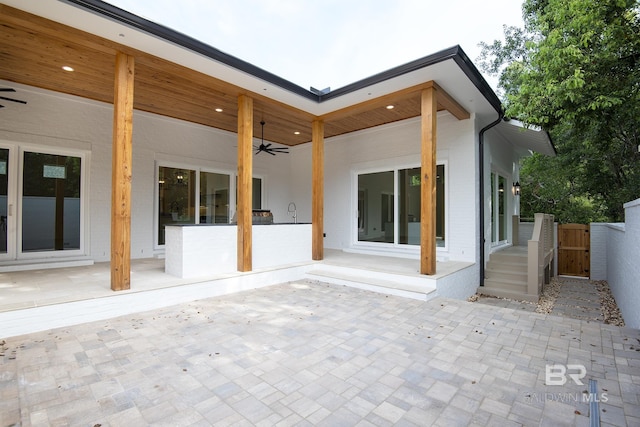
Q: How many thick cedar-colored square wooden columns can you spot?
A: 4